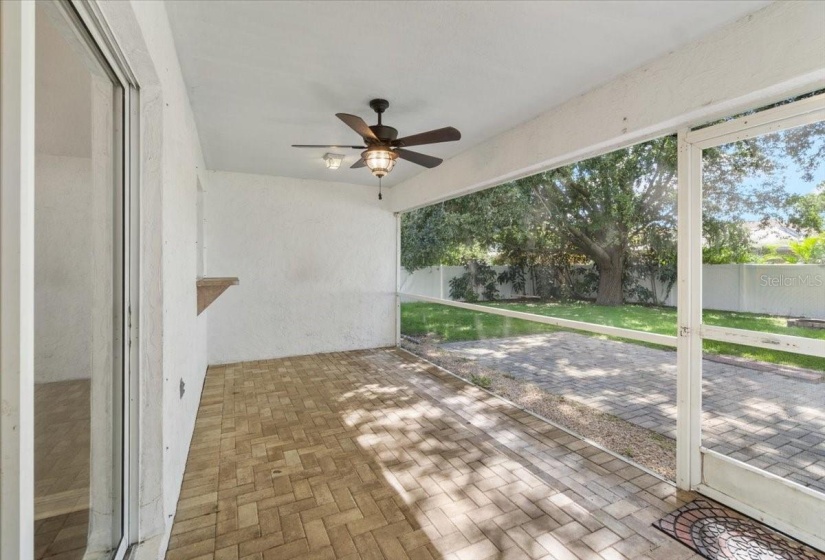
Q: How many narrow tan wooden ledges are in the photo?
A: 1